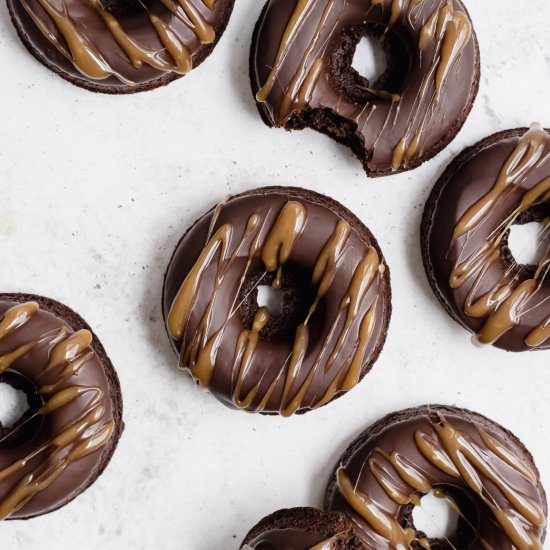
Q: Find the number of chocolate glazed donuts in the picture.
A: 7